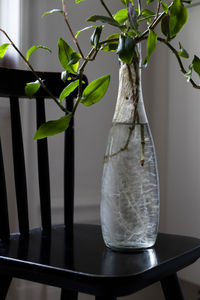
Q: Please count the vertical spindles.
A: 4